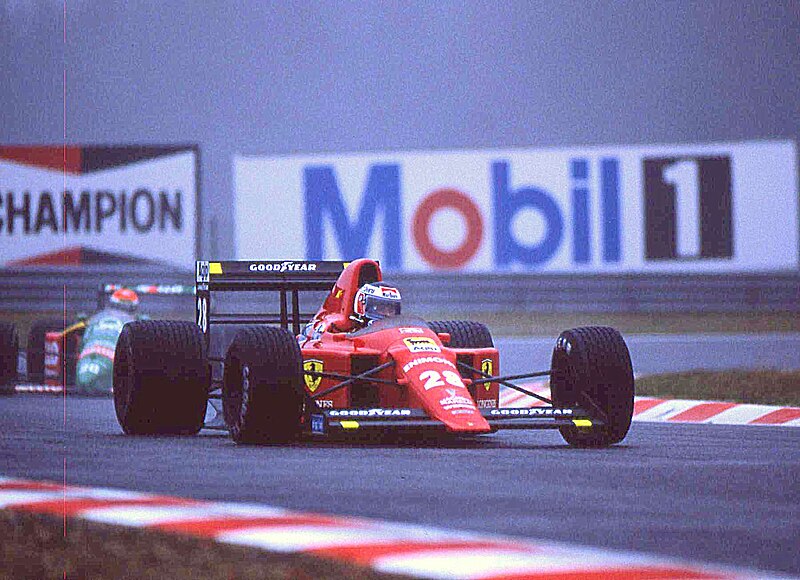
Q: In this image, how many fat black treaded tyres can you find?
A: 4